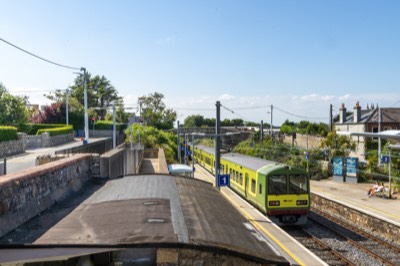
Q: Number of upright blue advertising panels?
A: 2